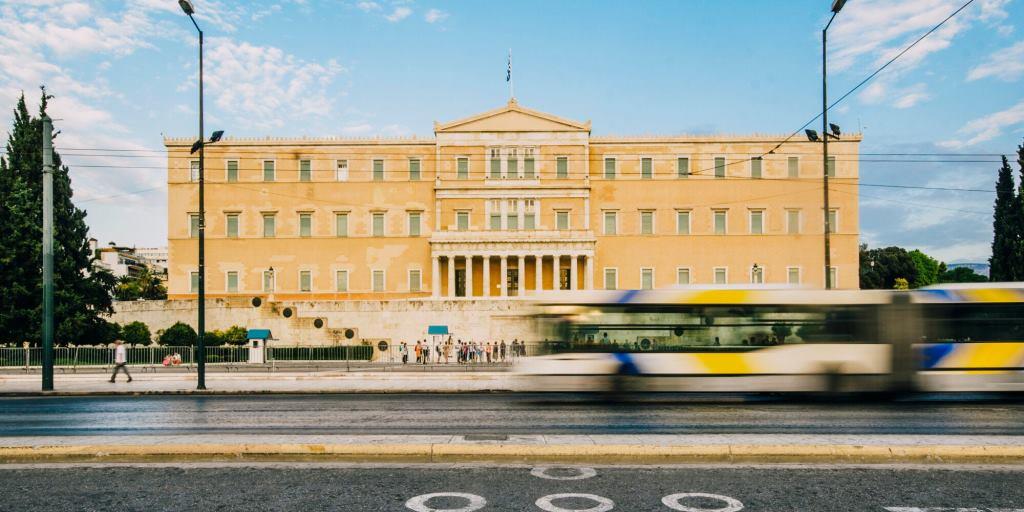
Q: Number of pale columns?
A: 10